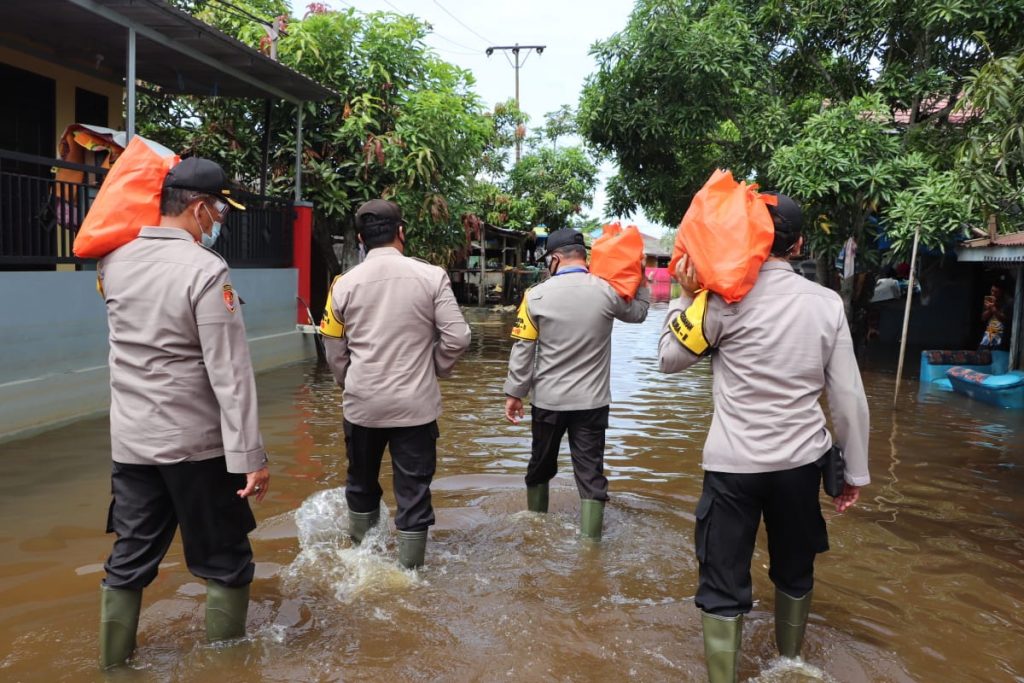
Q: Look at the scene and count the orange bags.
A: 3